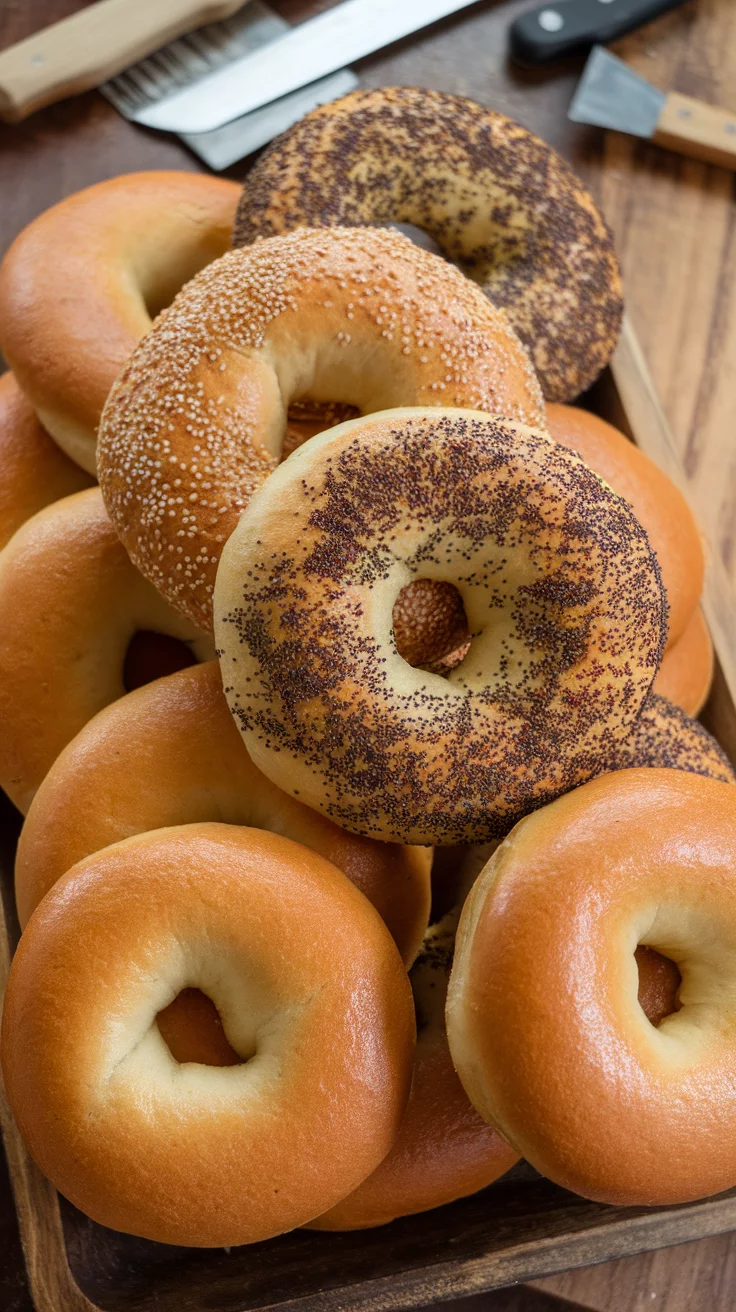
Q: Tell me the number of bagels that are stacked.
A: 13